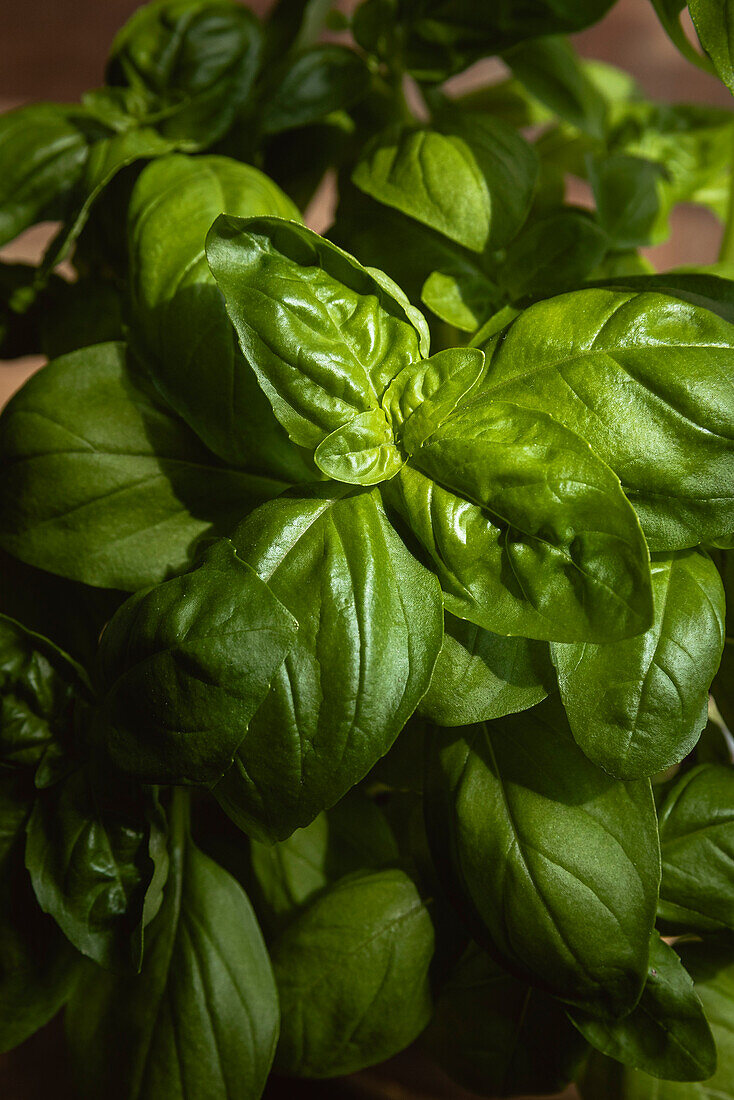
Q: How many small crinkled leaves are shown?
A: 2